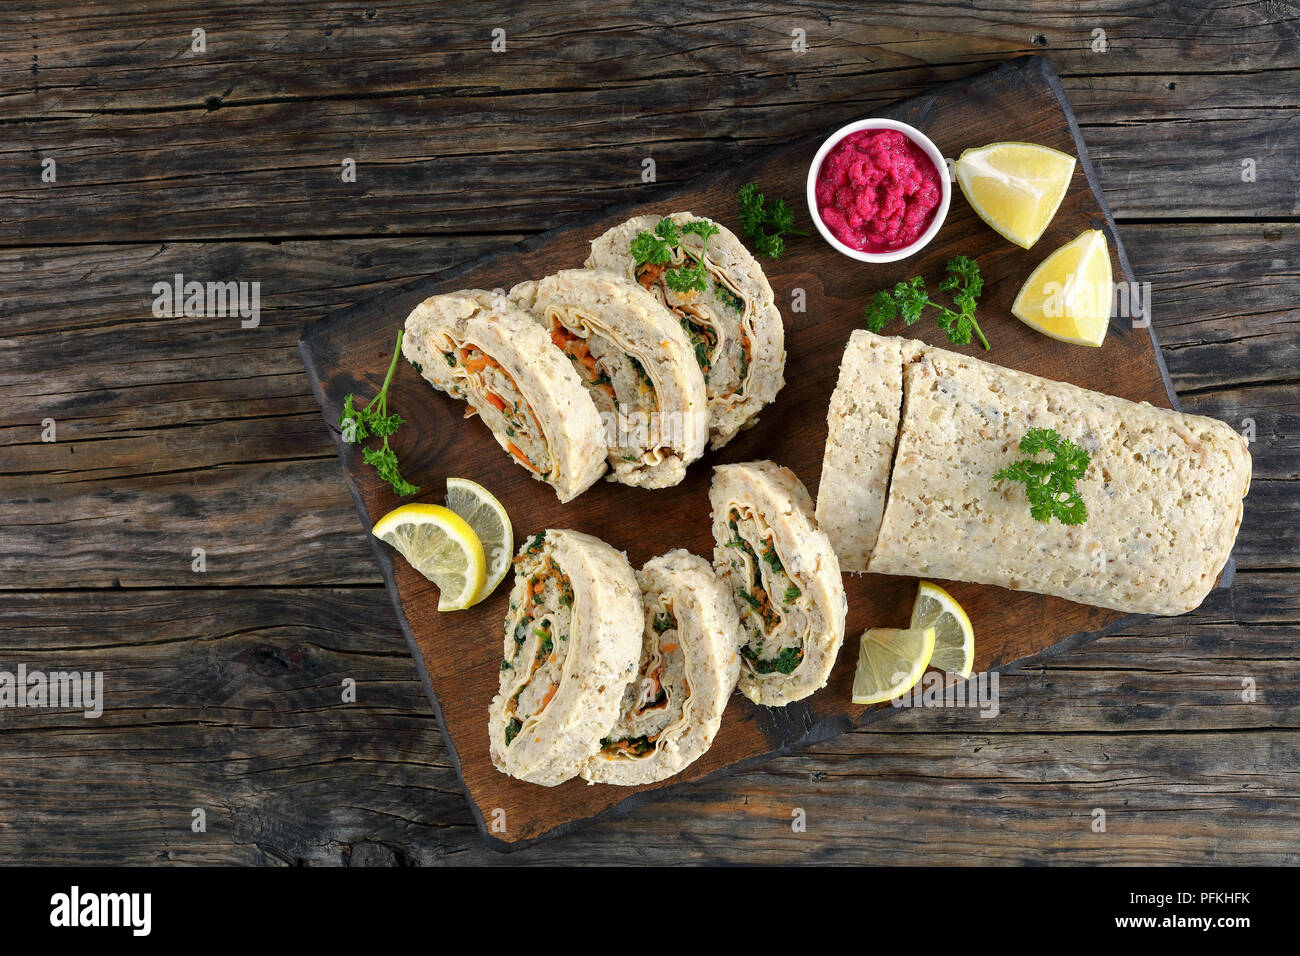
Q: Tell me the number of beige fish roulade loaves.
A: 1